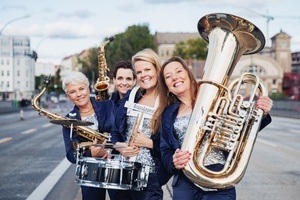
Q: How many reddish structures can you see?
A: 1